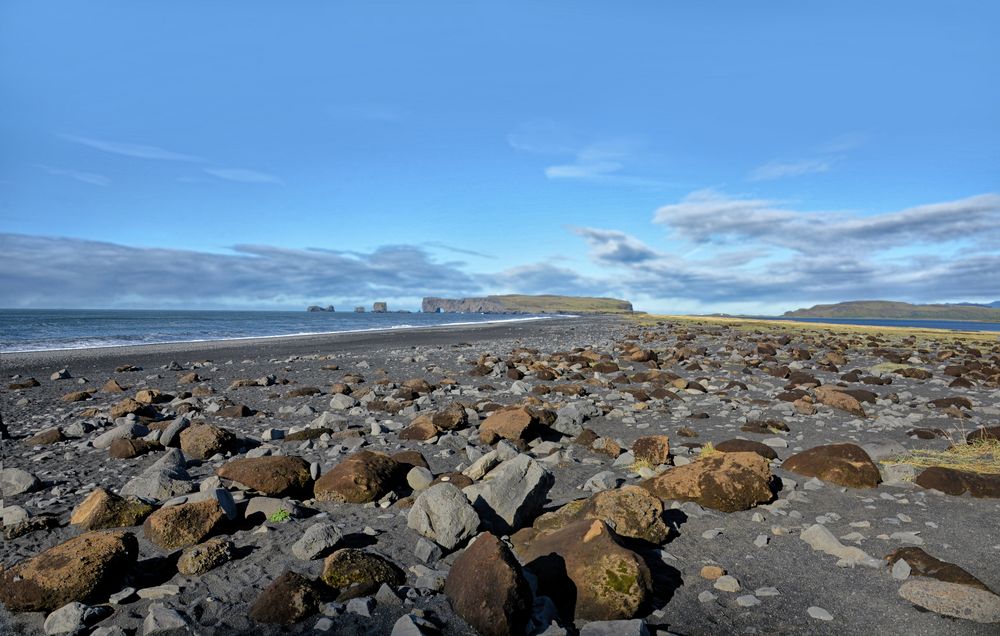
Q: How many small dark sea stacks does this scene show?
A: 3